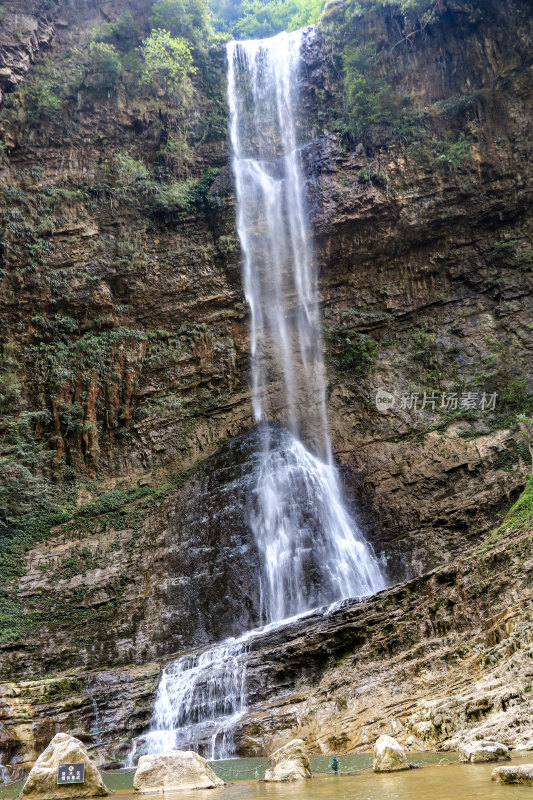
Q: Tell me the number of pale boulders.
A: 6